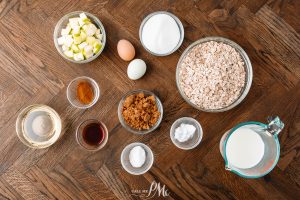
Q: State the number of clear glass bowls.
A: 9